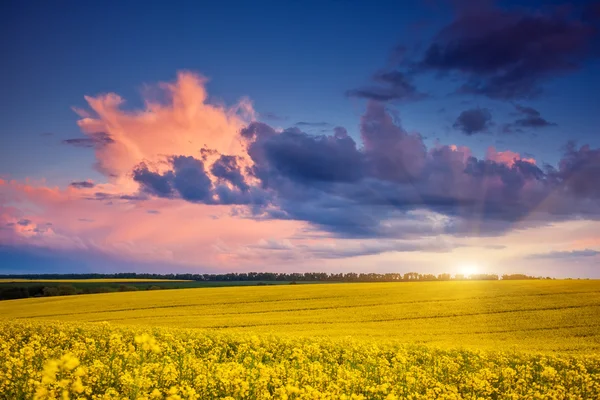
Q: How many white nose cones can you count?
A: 0